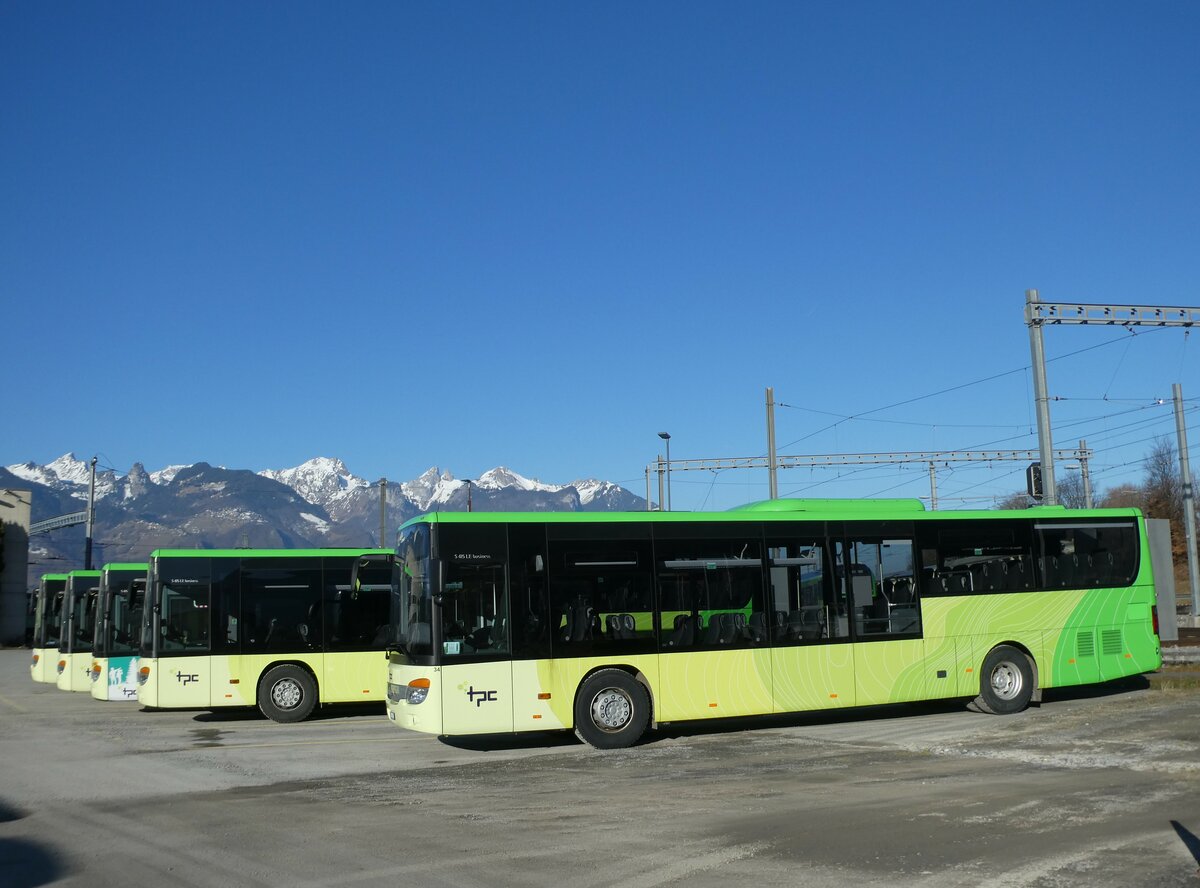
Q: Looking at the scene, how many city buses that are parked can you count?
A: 5